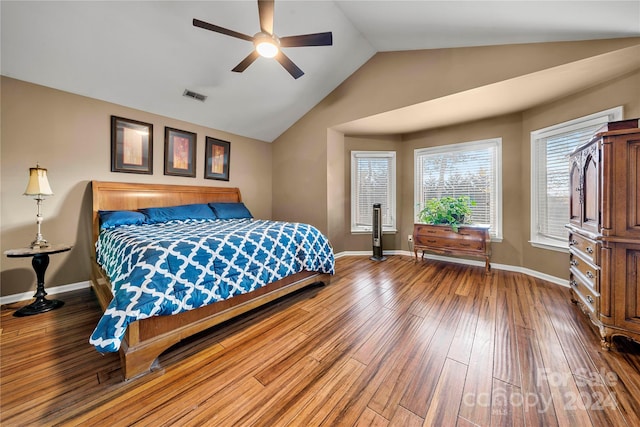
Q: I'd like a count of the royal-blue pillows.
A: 3